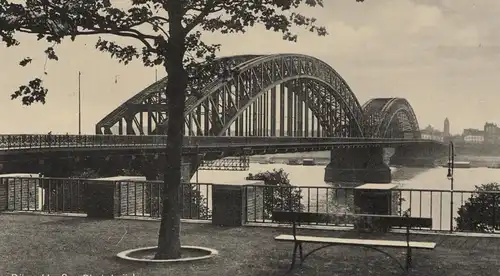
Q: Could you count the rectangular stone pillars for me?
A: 4